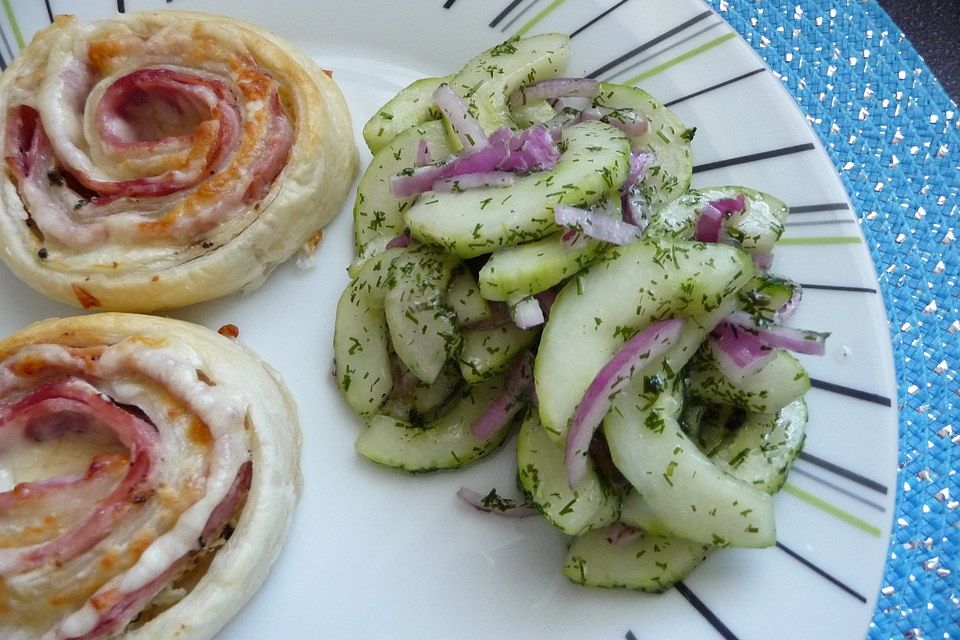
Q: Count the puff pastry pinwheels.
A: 2